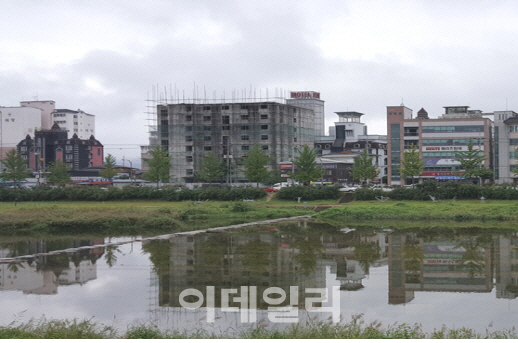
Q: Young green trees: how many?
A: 10